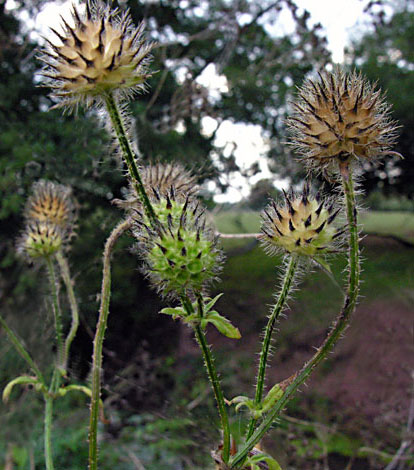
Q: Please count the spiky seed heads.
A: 8